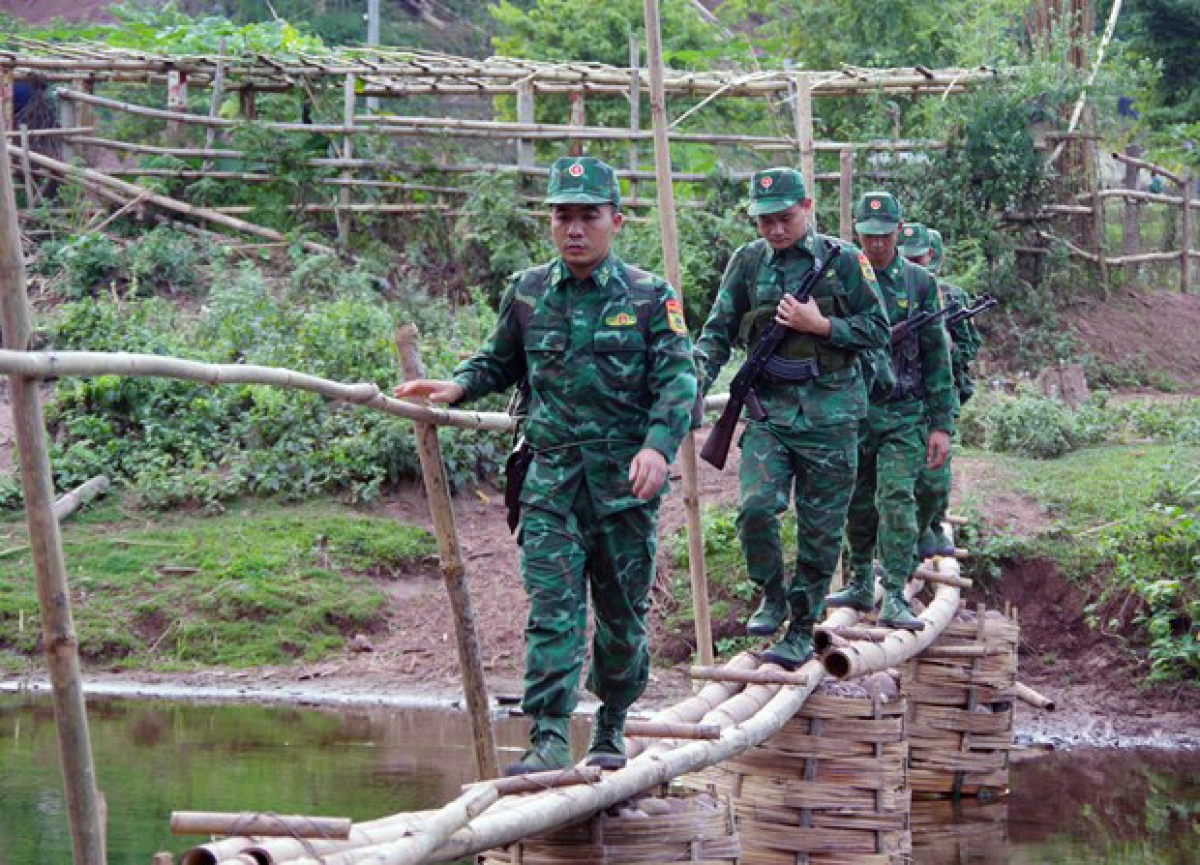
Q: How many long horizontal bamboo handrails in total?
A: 1